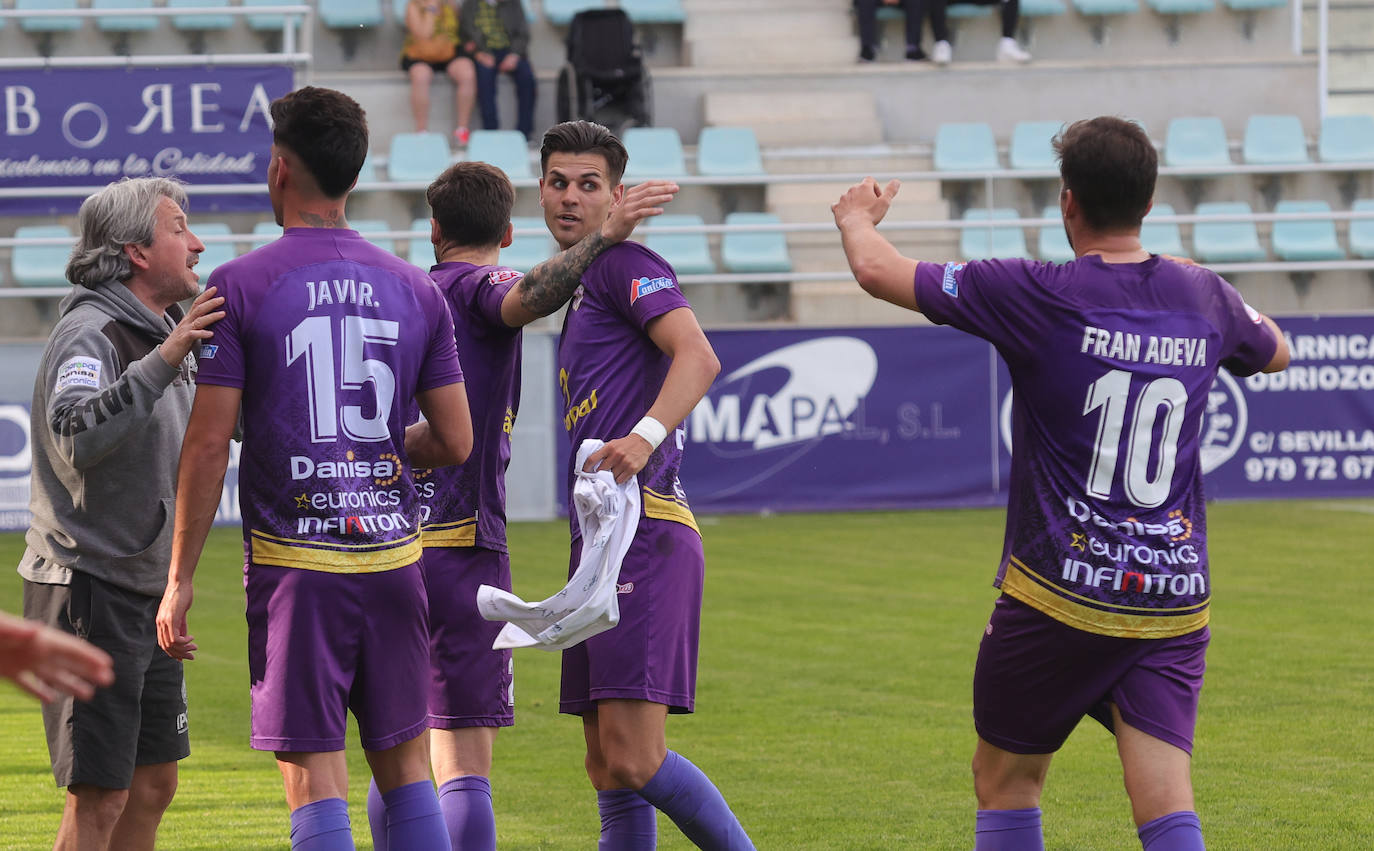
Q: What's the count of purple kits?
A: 4